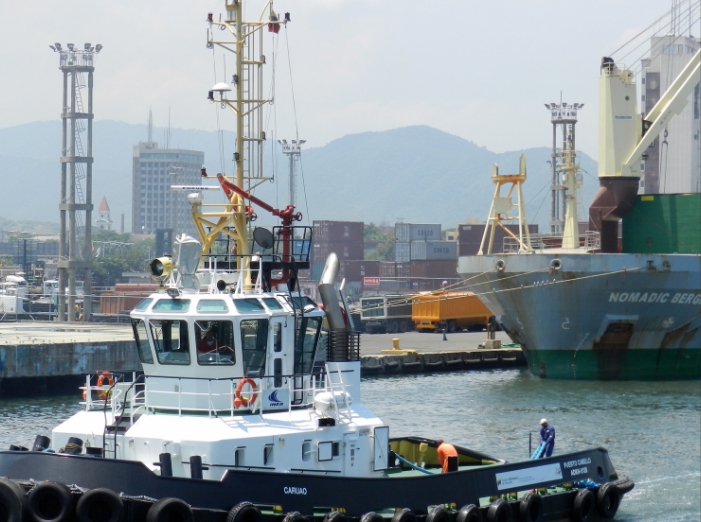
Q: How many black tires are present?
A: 15